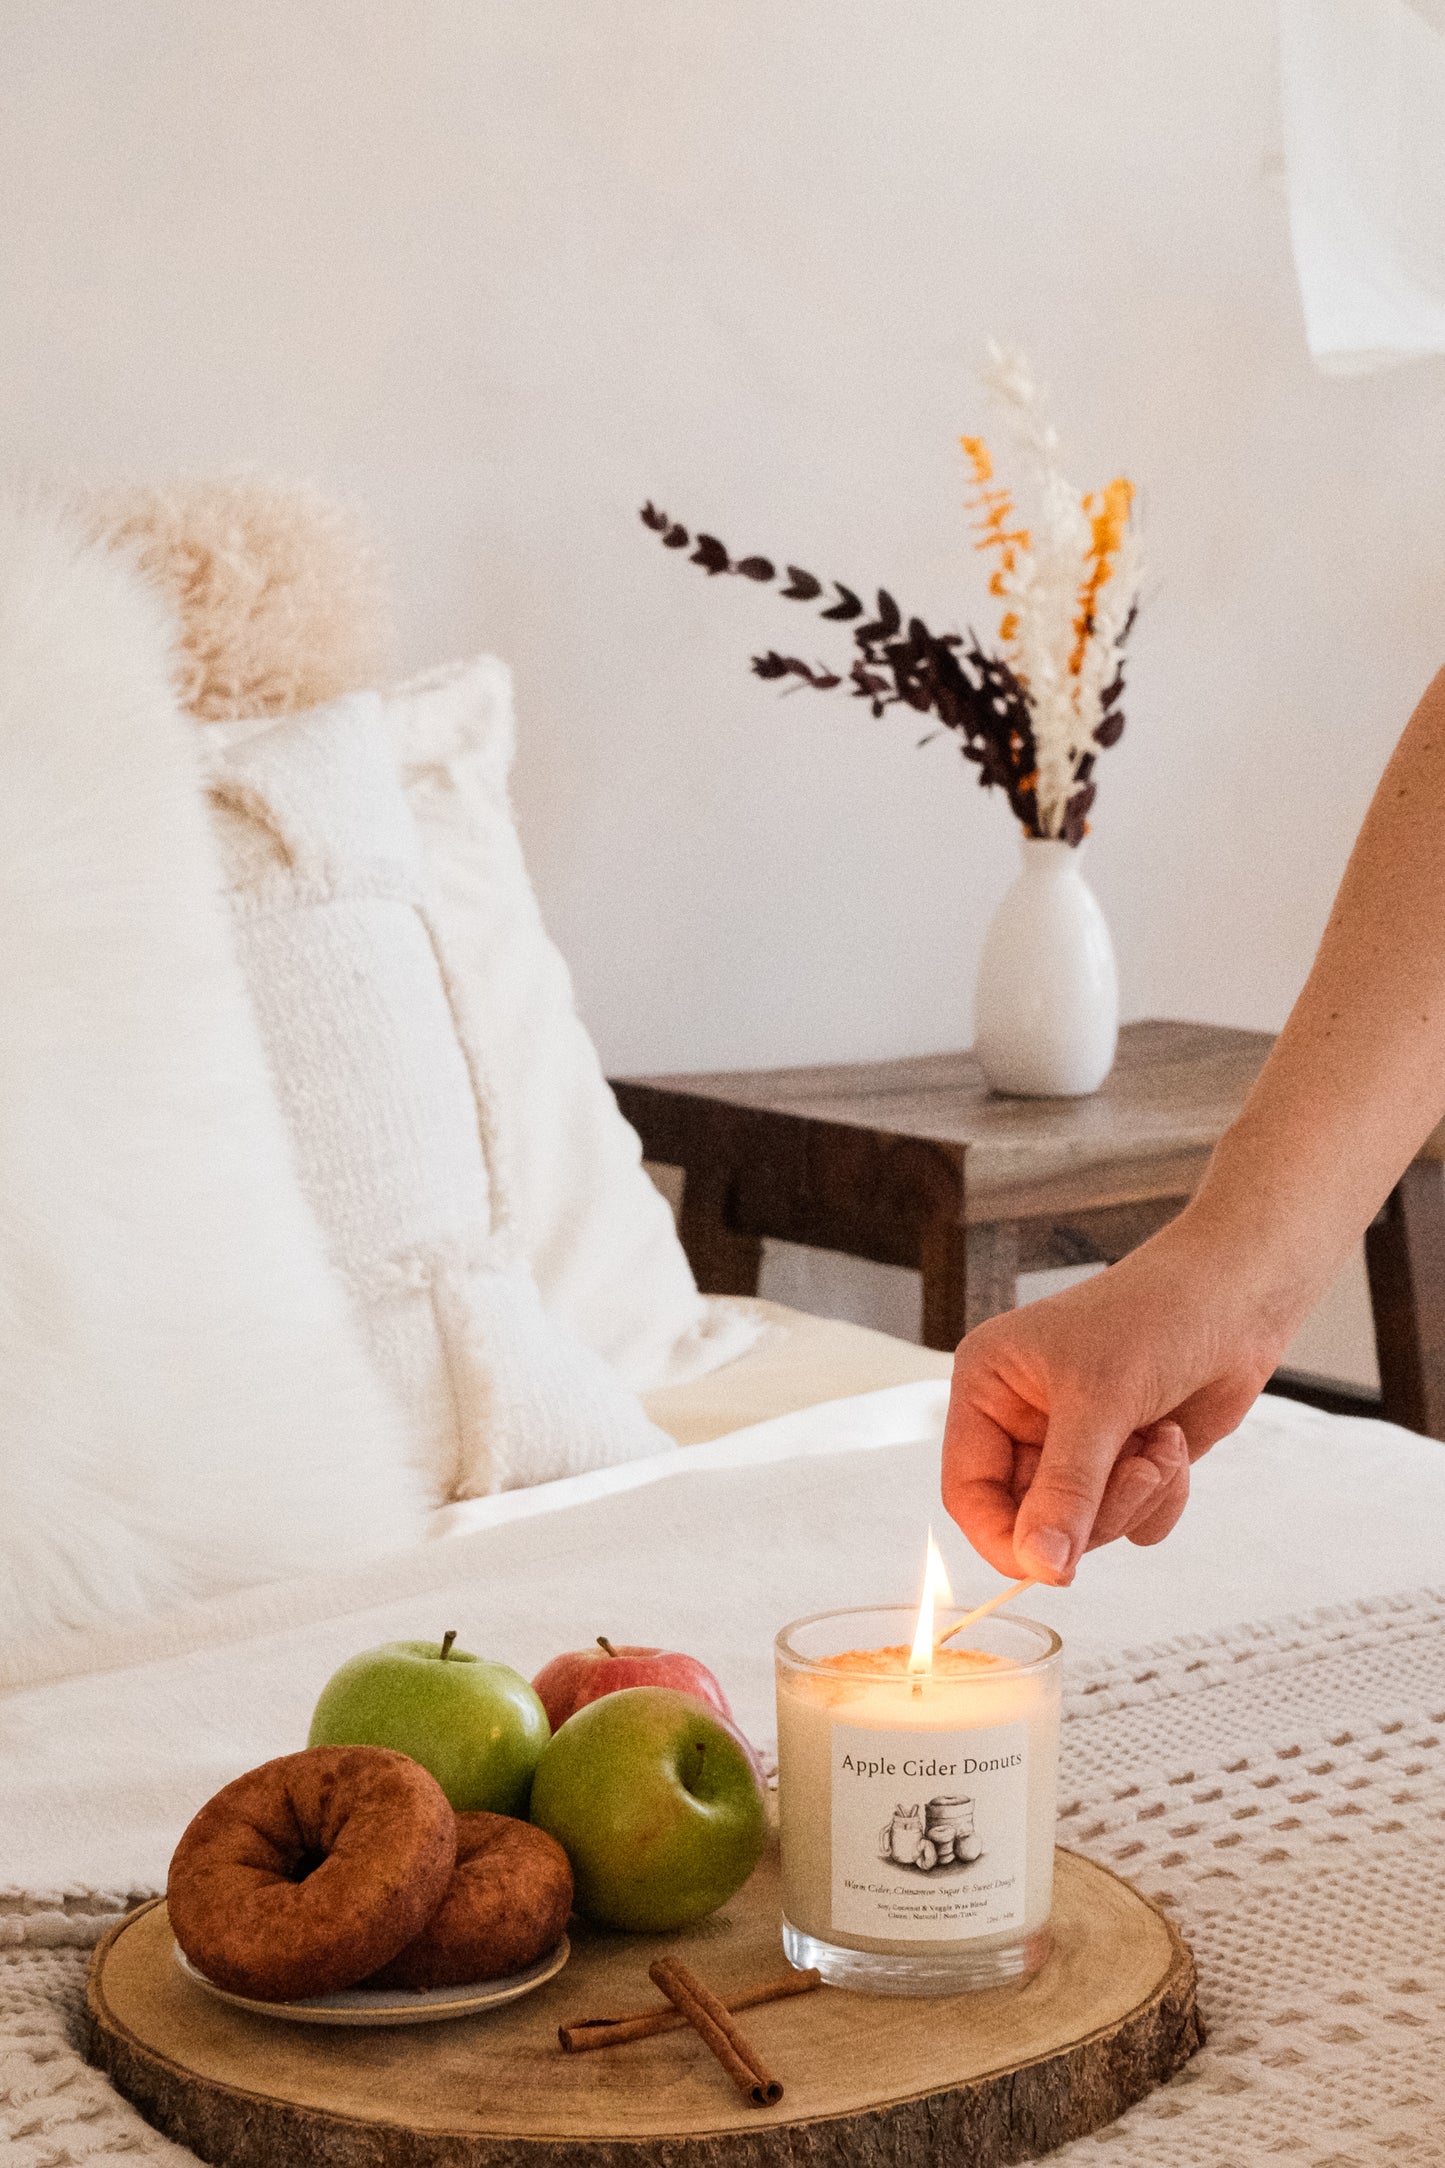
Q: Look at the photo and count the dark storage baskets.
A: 0